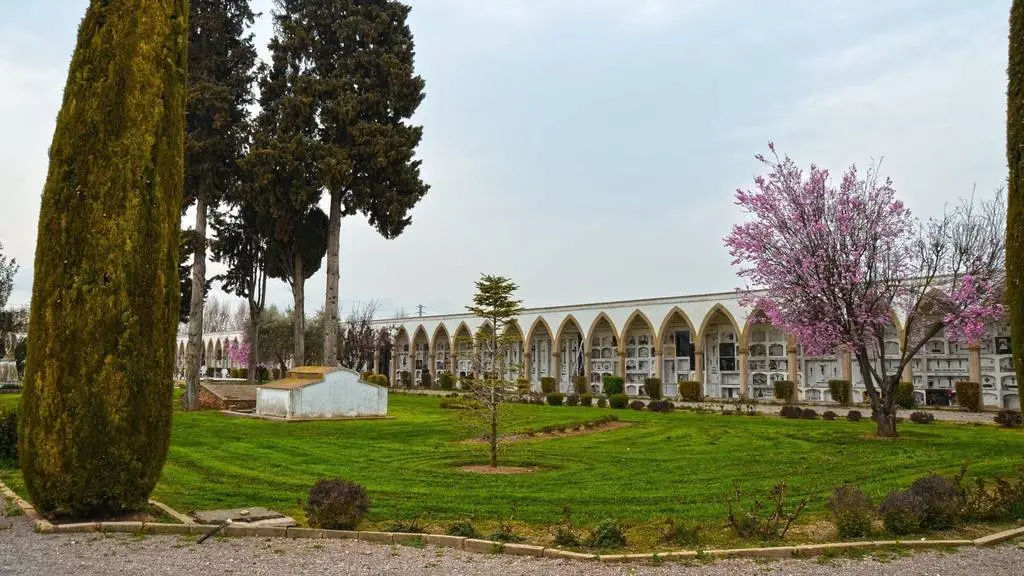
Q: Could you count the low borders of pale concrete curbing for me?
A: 1